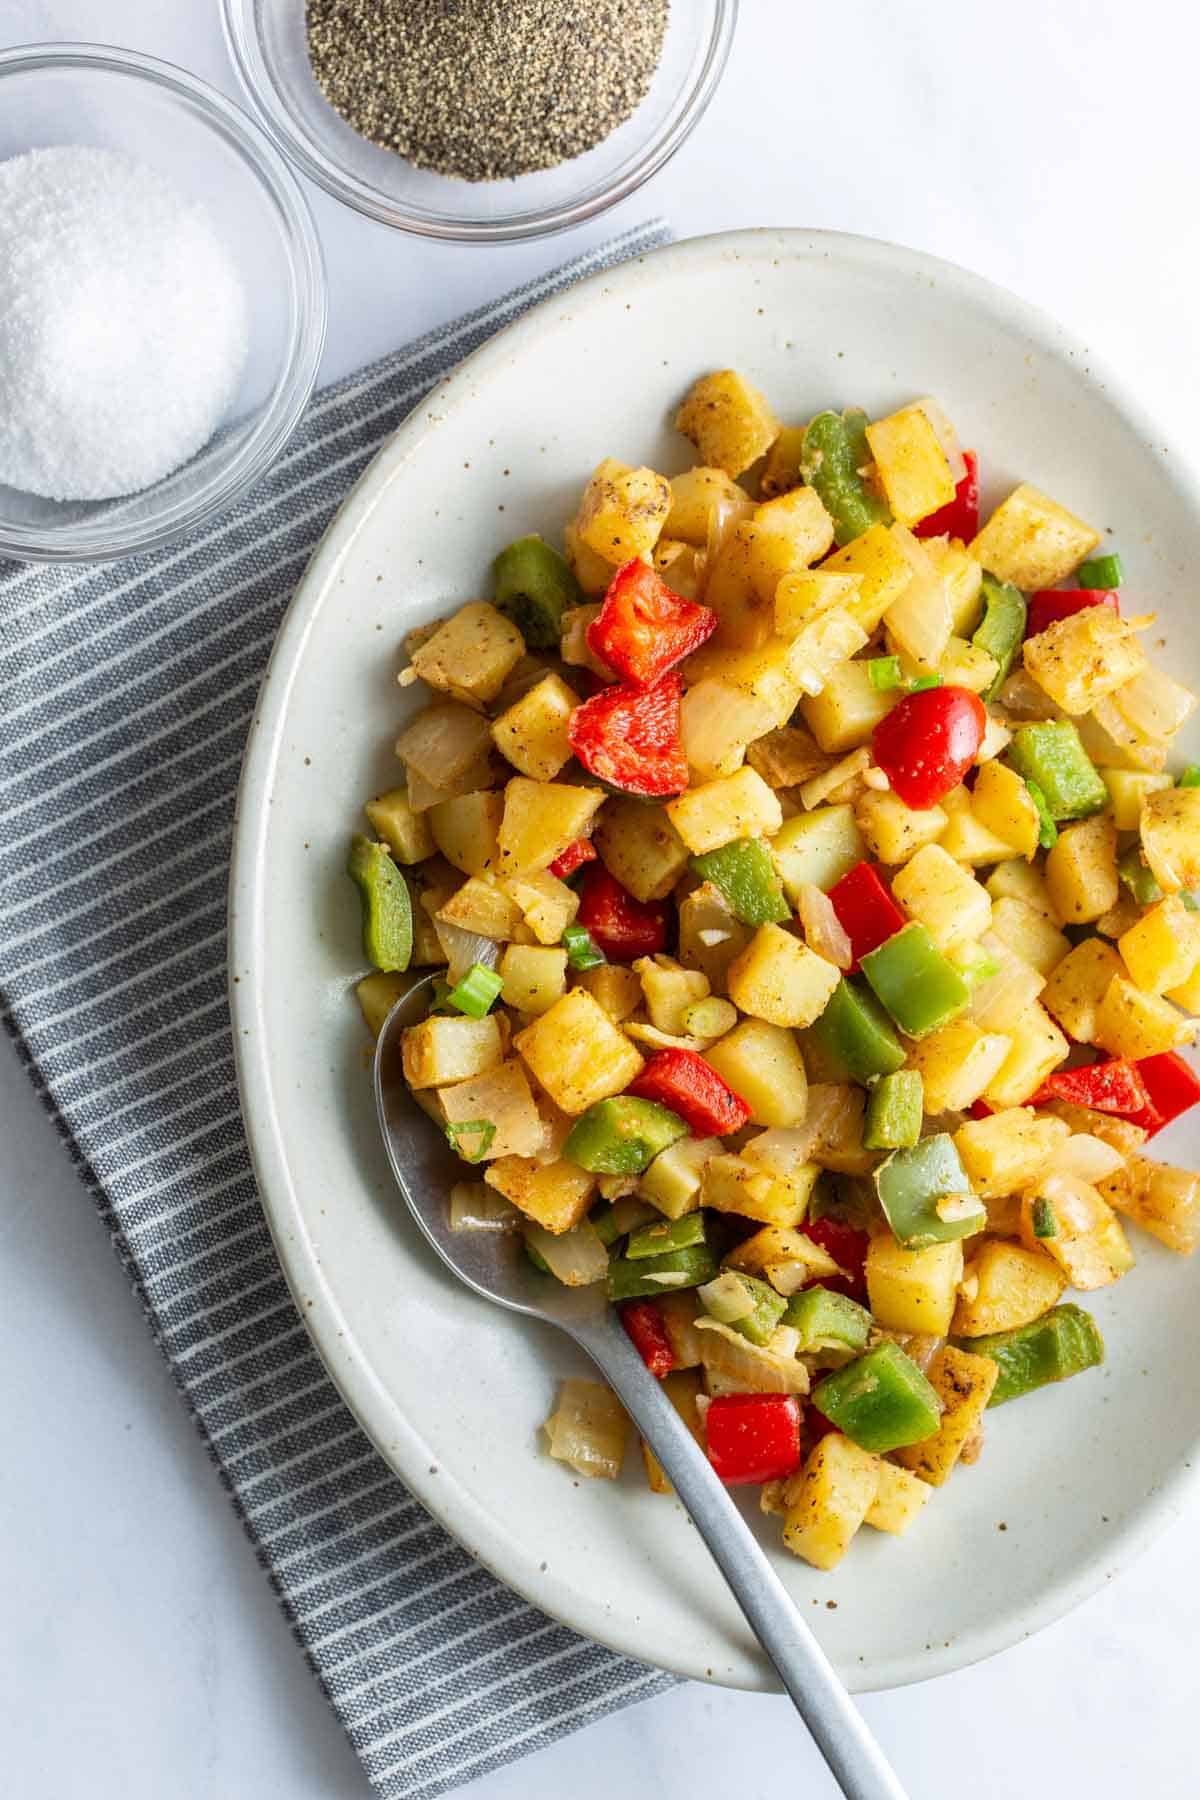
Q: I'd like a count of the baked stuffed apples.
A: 0